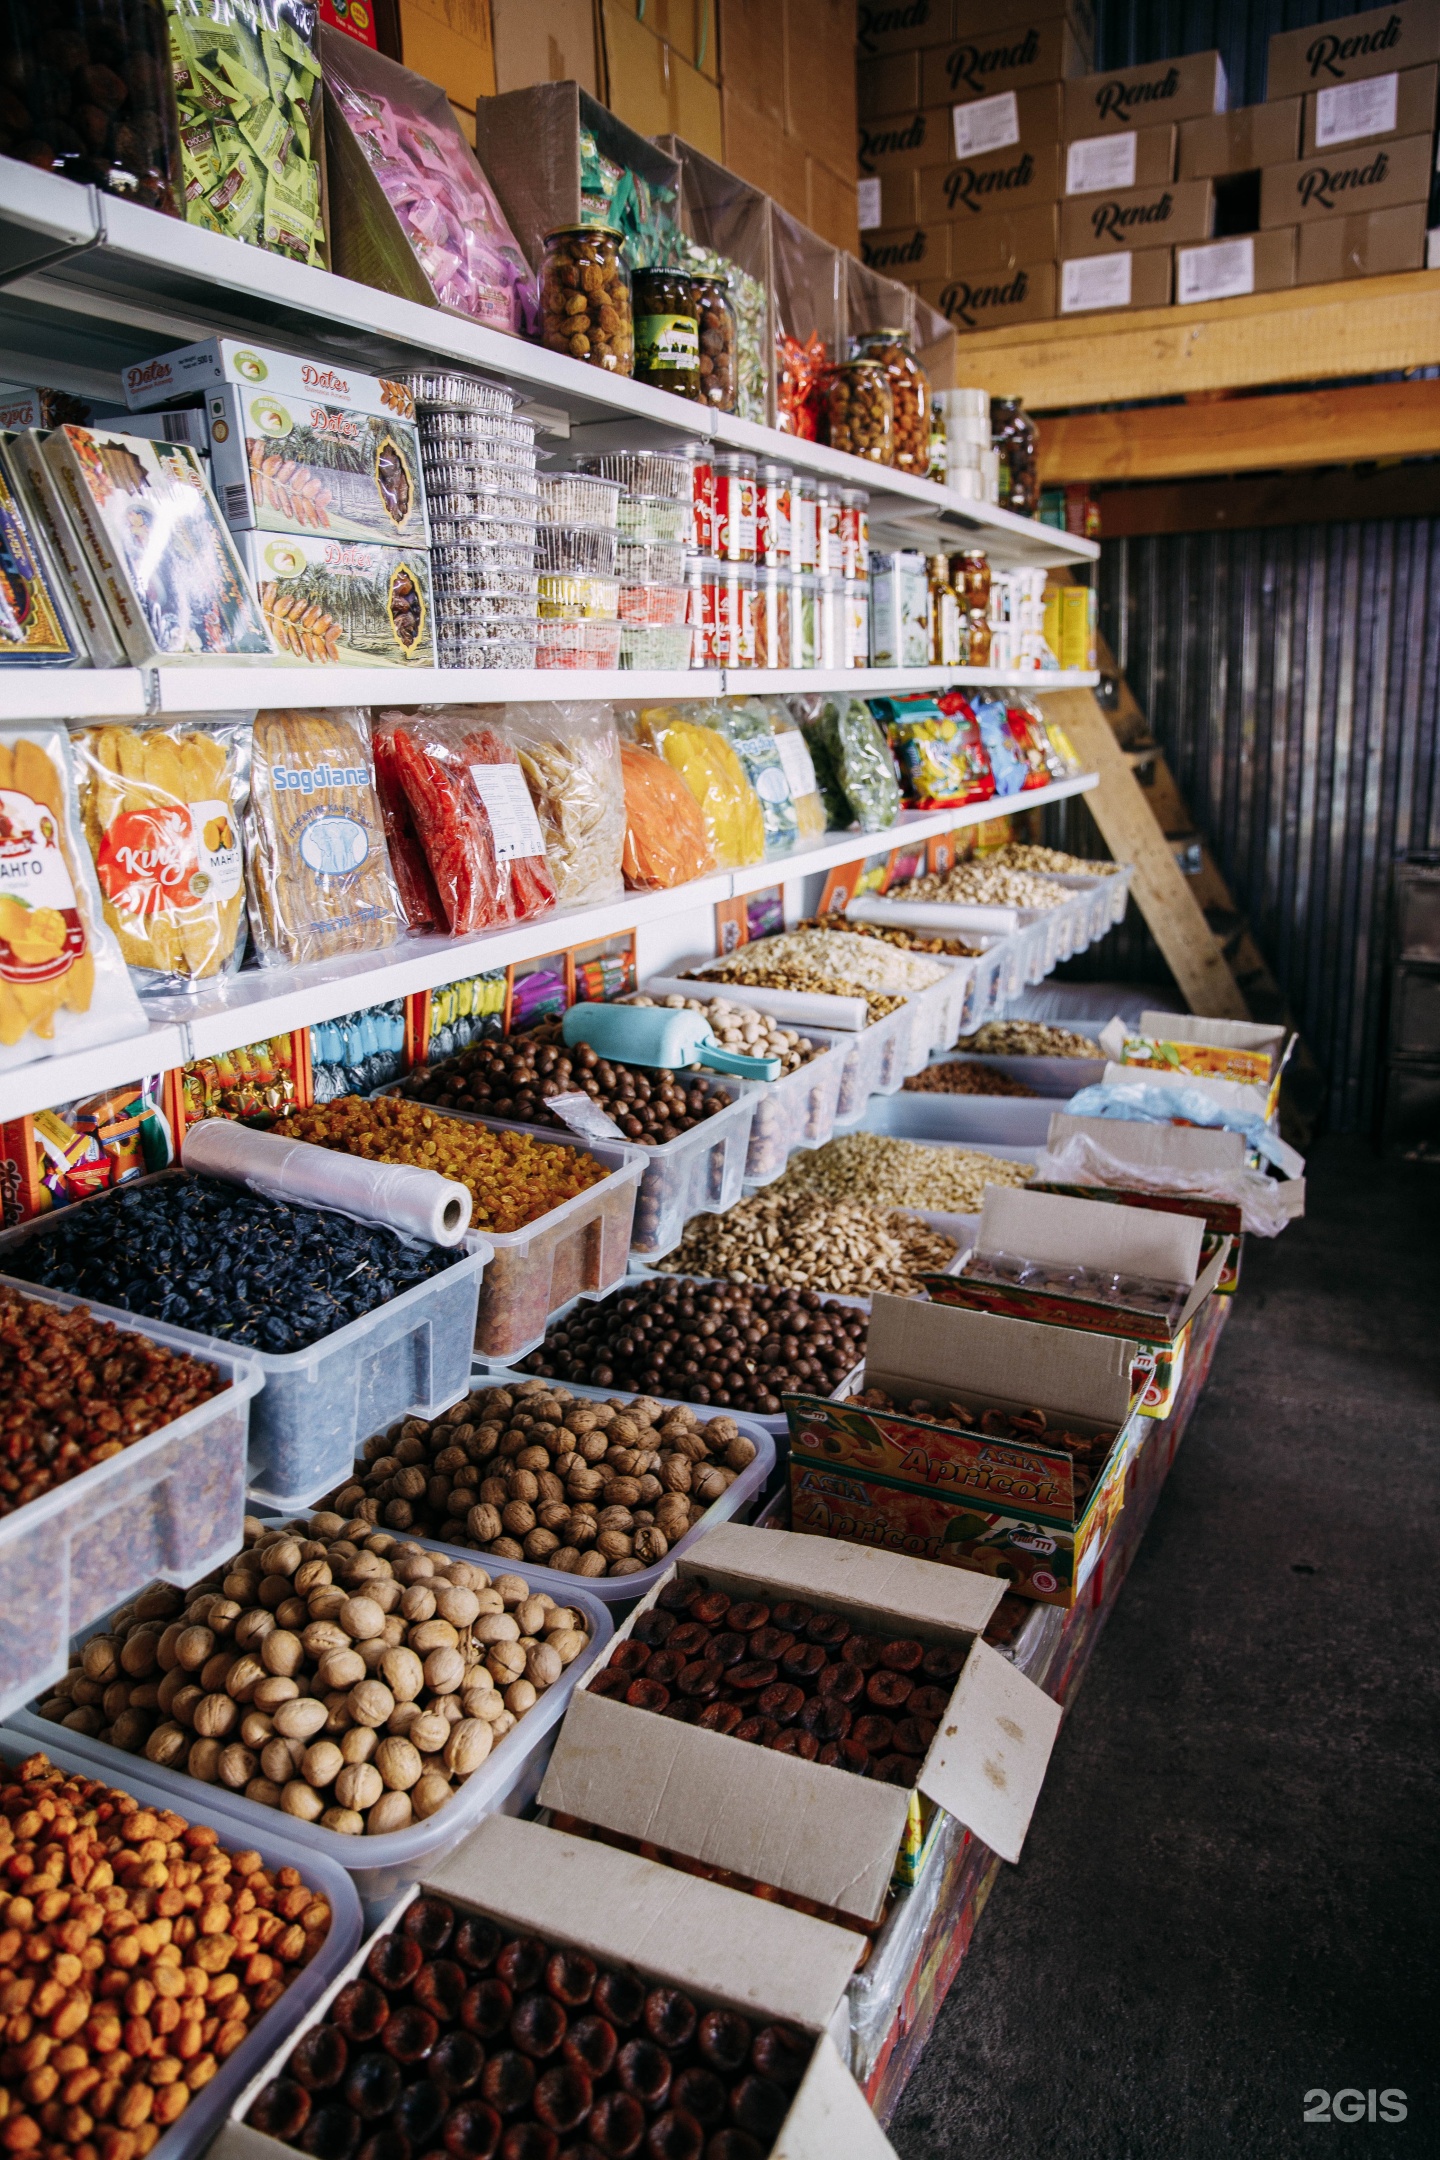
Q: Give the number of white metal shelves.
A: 3